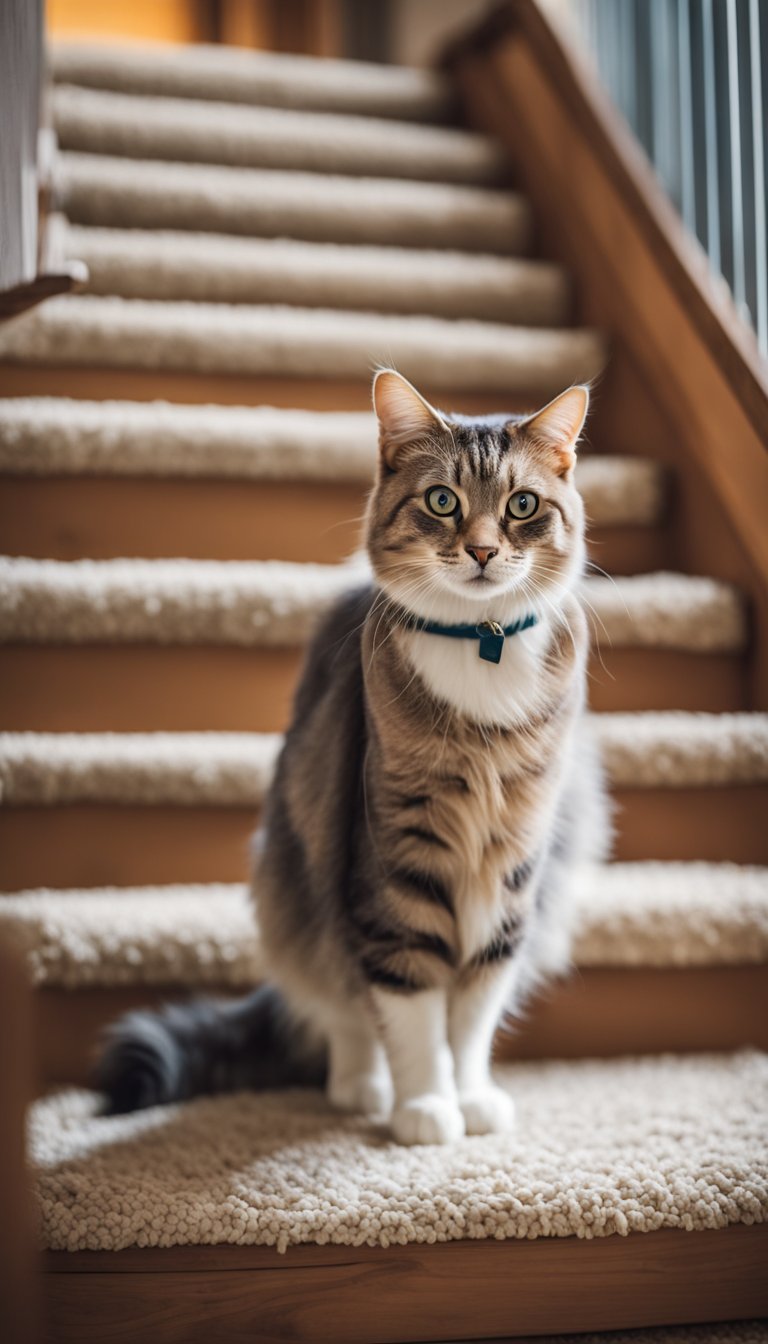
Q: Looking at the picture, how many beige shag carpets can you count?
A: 10